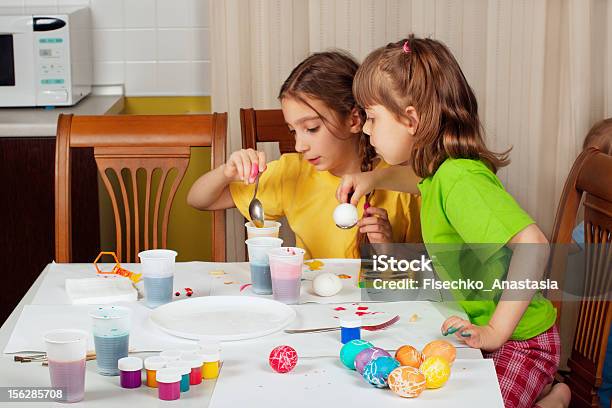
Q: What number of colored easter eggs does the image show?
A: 8